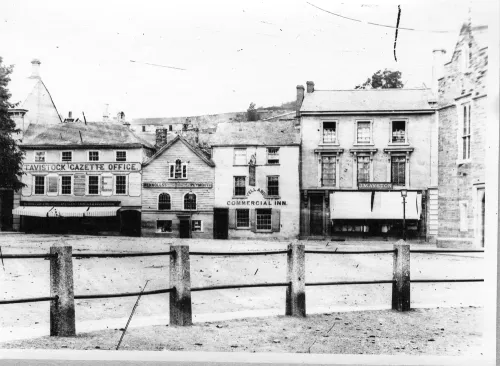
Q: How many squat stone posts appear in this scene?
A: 4